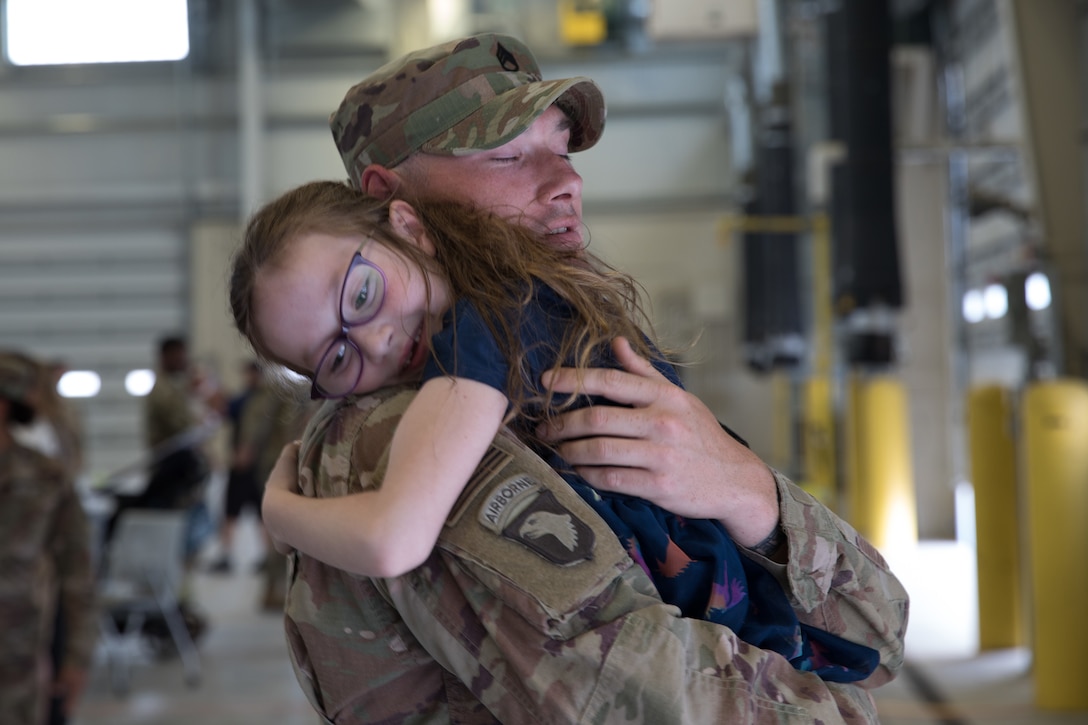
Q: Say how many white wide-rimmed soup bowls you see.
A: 0